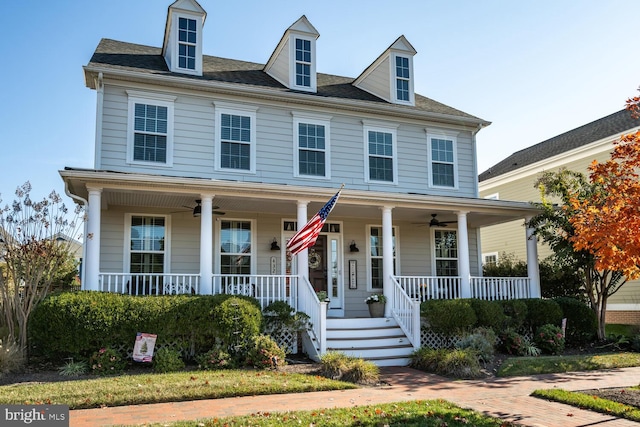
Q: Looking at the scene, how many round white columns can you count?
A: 6